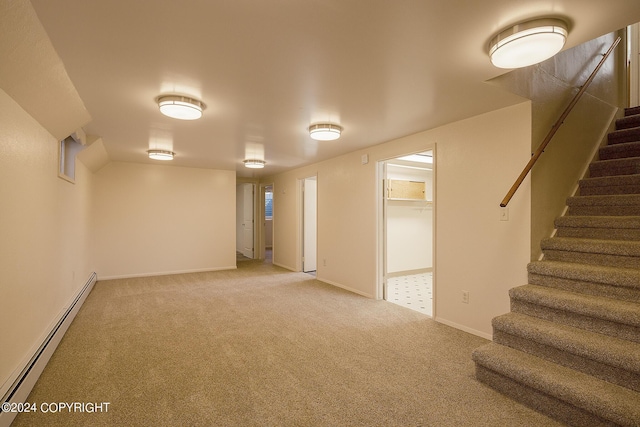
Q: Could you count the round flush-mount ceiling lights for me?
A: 5